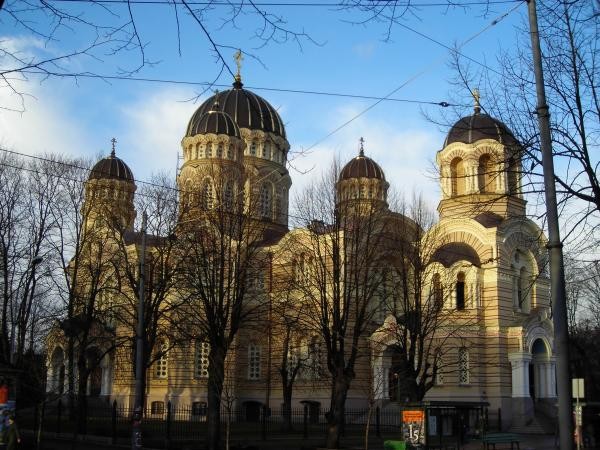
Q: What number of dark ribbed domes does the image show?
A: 5